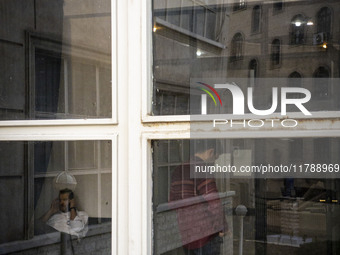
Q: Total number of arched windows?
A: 8